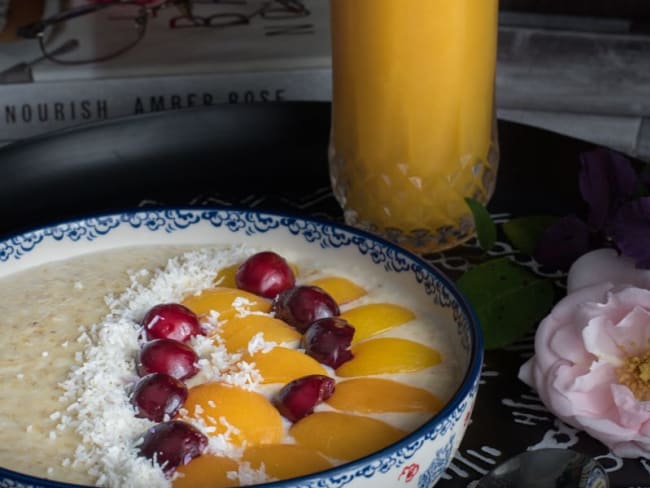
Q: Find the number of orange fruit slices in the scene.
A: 12